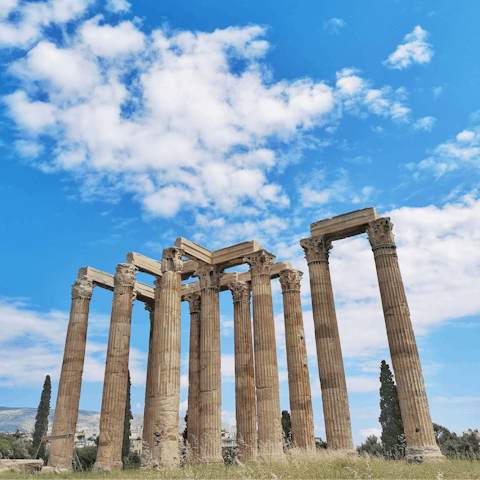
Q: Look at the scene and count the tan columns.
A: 11